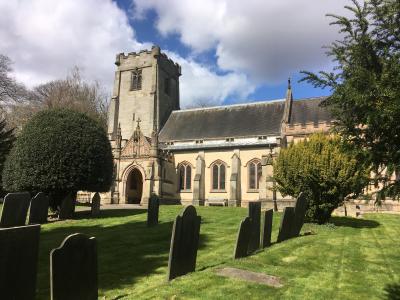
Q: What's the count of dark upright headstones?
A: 13